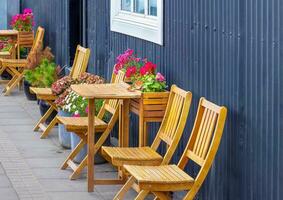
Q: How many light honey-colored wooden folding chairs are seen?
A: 5